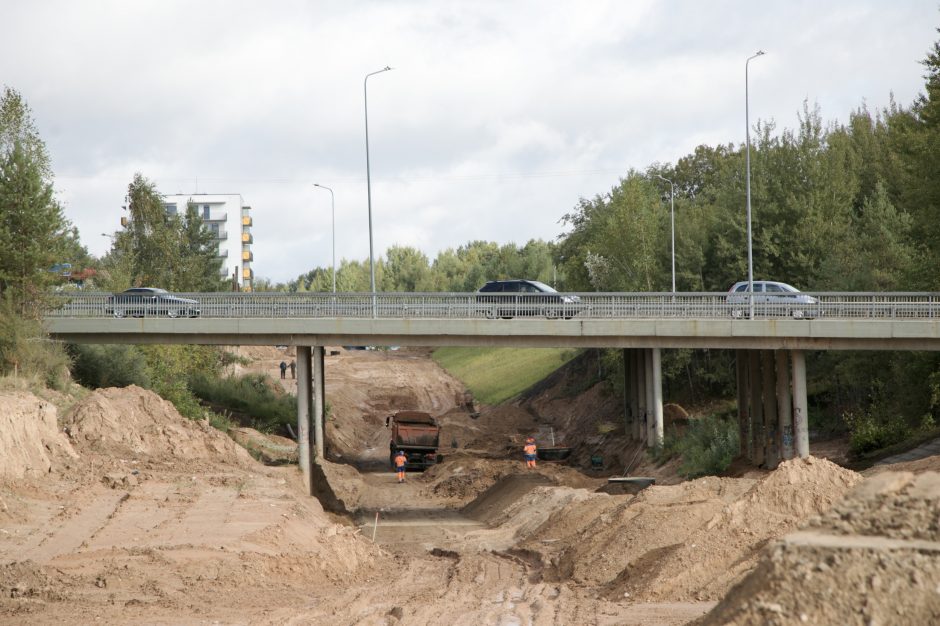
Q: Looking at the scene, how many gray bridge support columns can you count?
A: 12